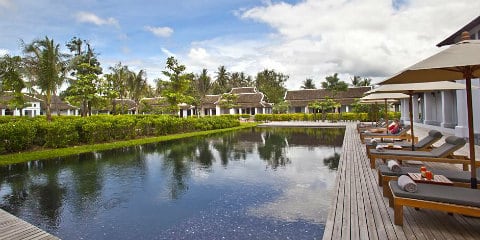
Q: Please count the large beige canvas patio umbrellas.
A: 4